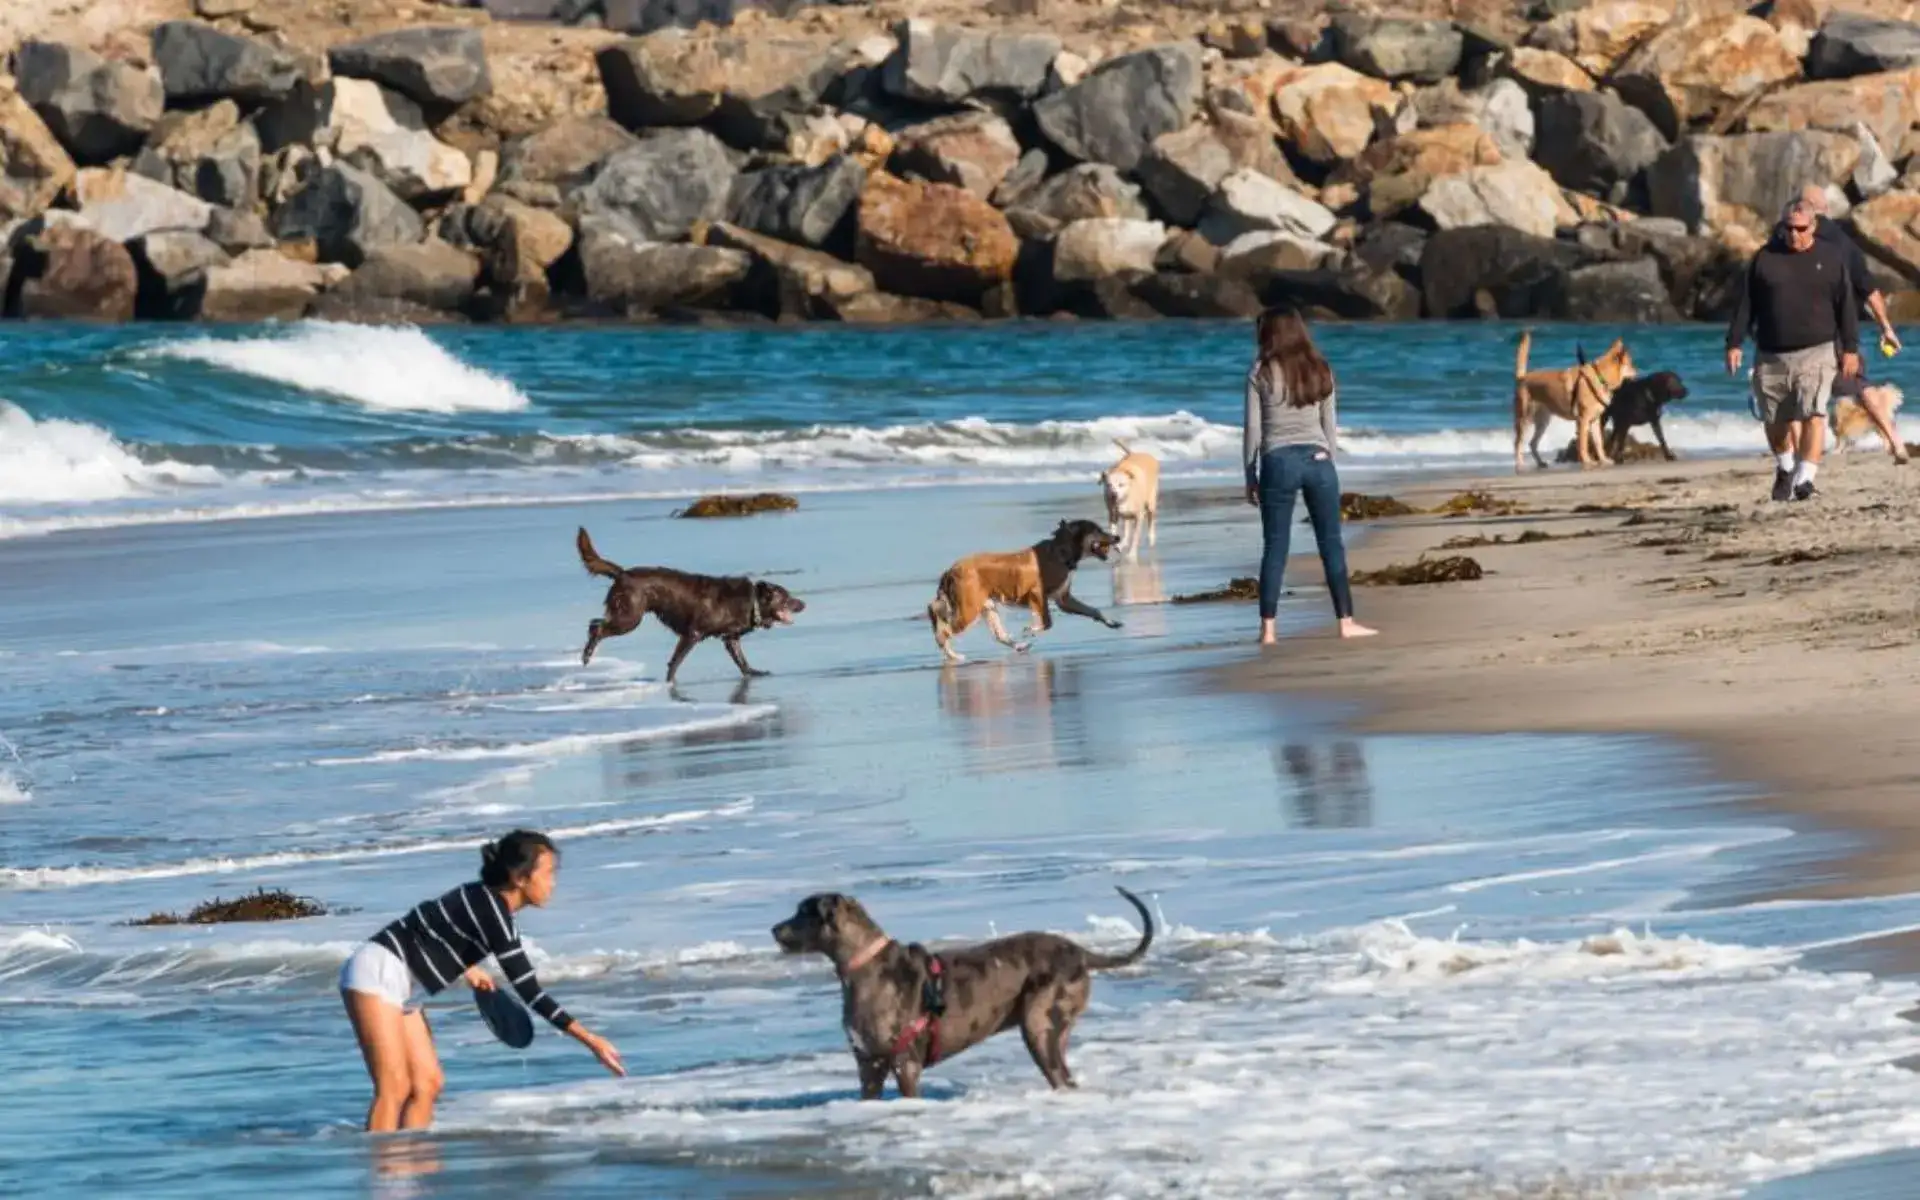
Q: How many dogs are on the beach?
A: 7